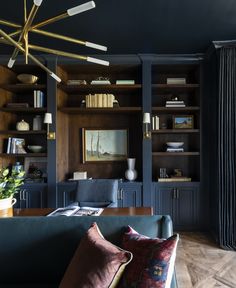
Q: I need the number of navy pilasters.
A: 2